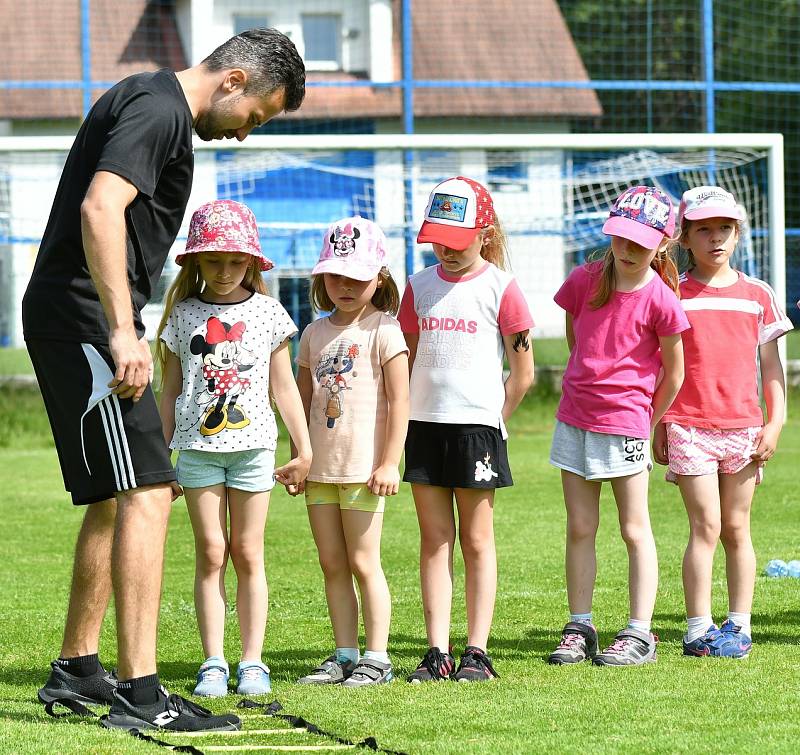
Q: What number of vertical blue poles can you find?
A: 3